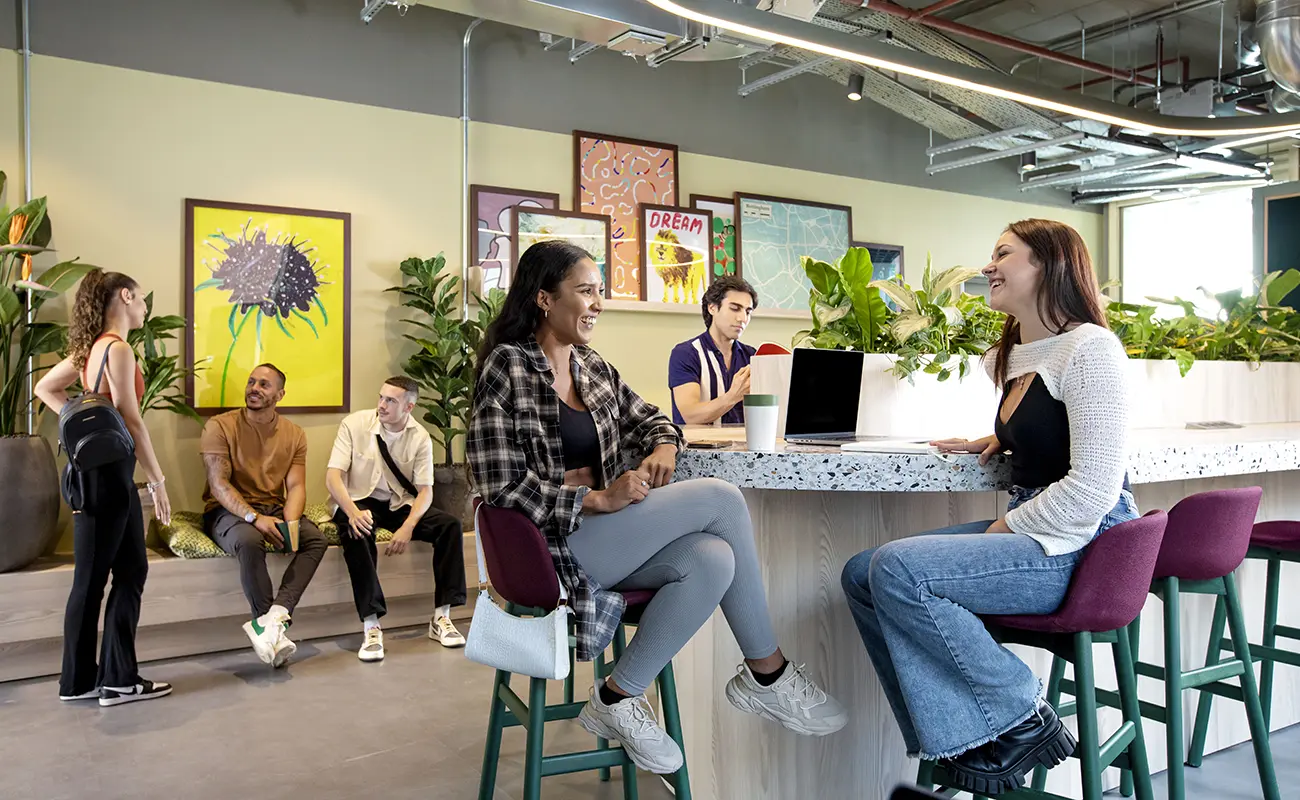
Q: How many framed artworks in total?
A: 8